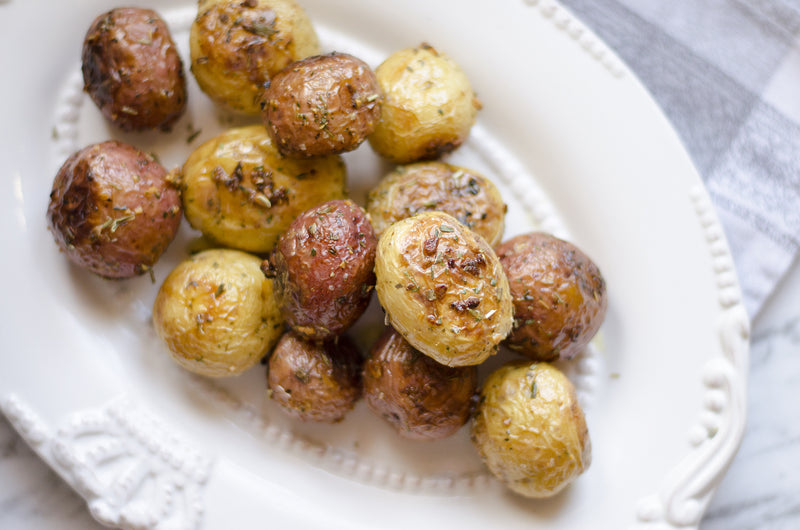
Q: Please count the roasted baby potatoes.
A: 14